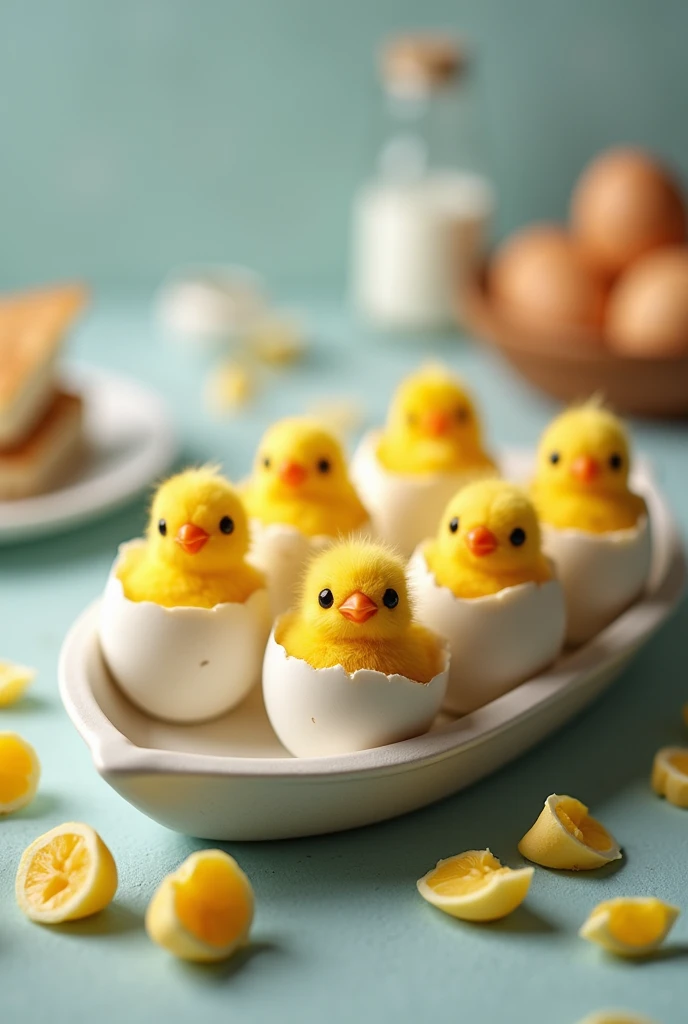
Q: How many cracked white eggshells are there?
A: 6